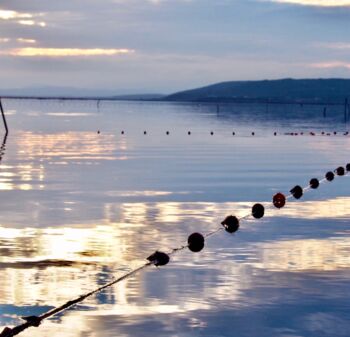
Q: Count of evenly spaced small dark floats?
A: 9